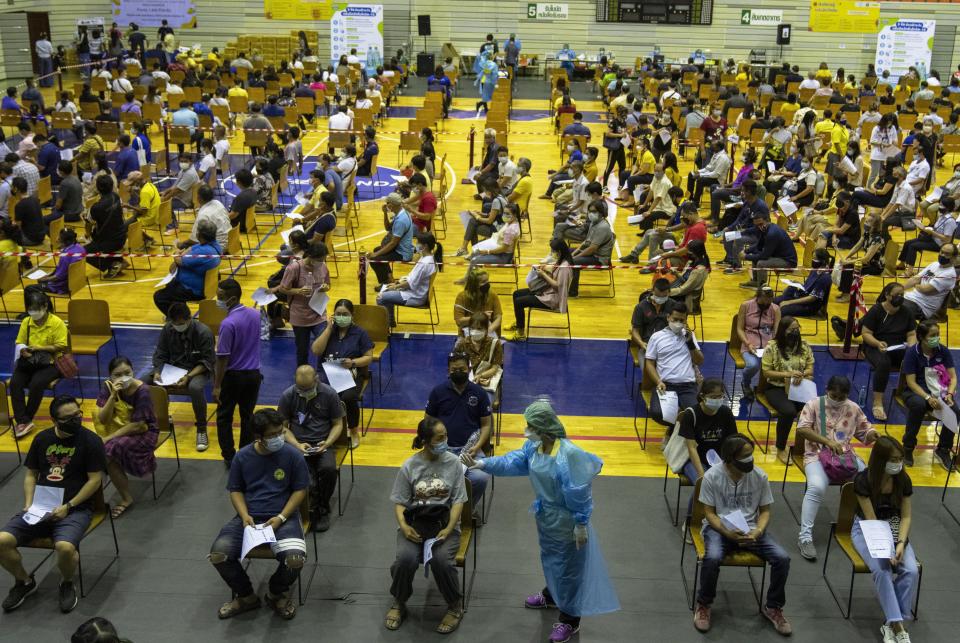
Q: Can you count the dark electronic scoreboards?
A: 1